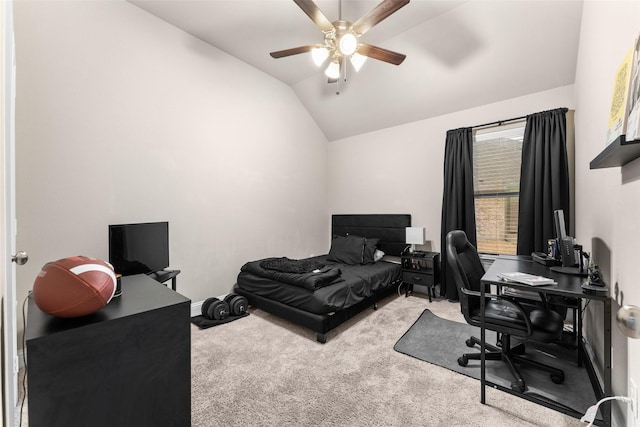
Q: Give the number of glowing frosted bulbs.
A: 4